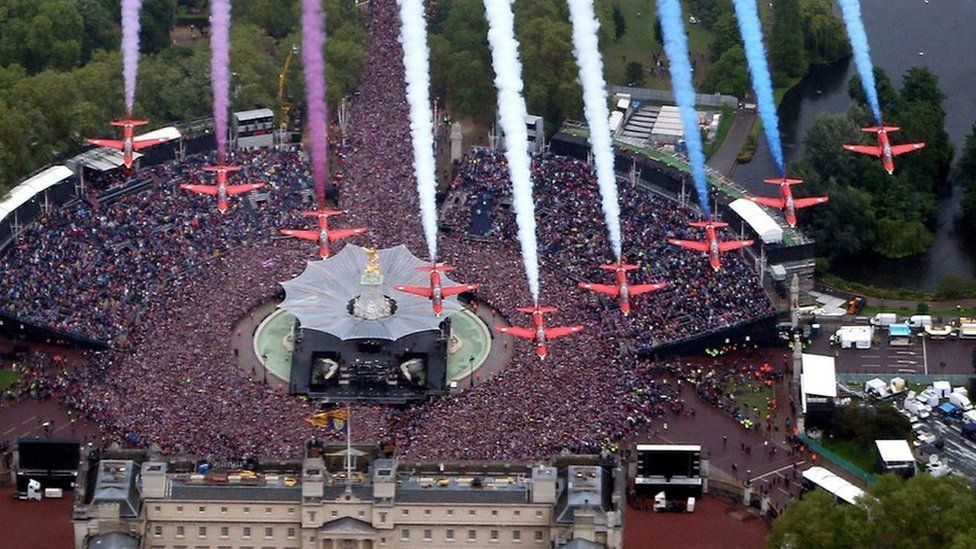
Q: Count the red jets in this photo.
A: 9